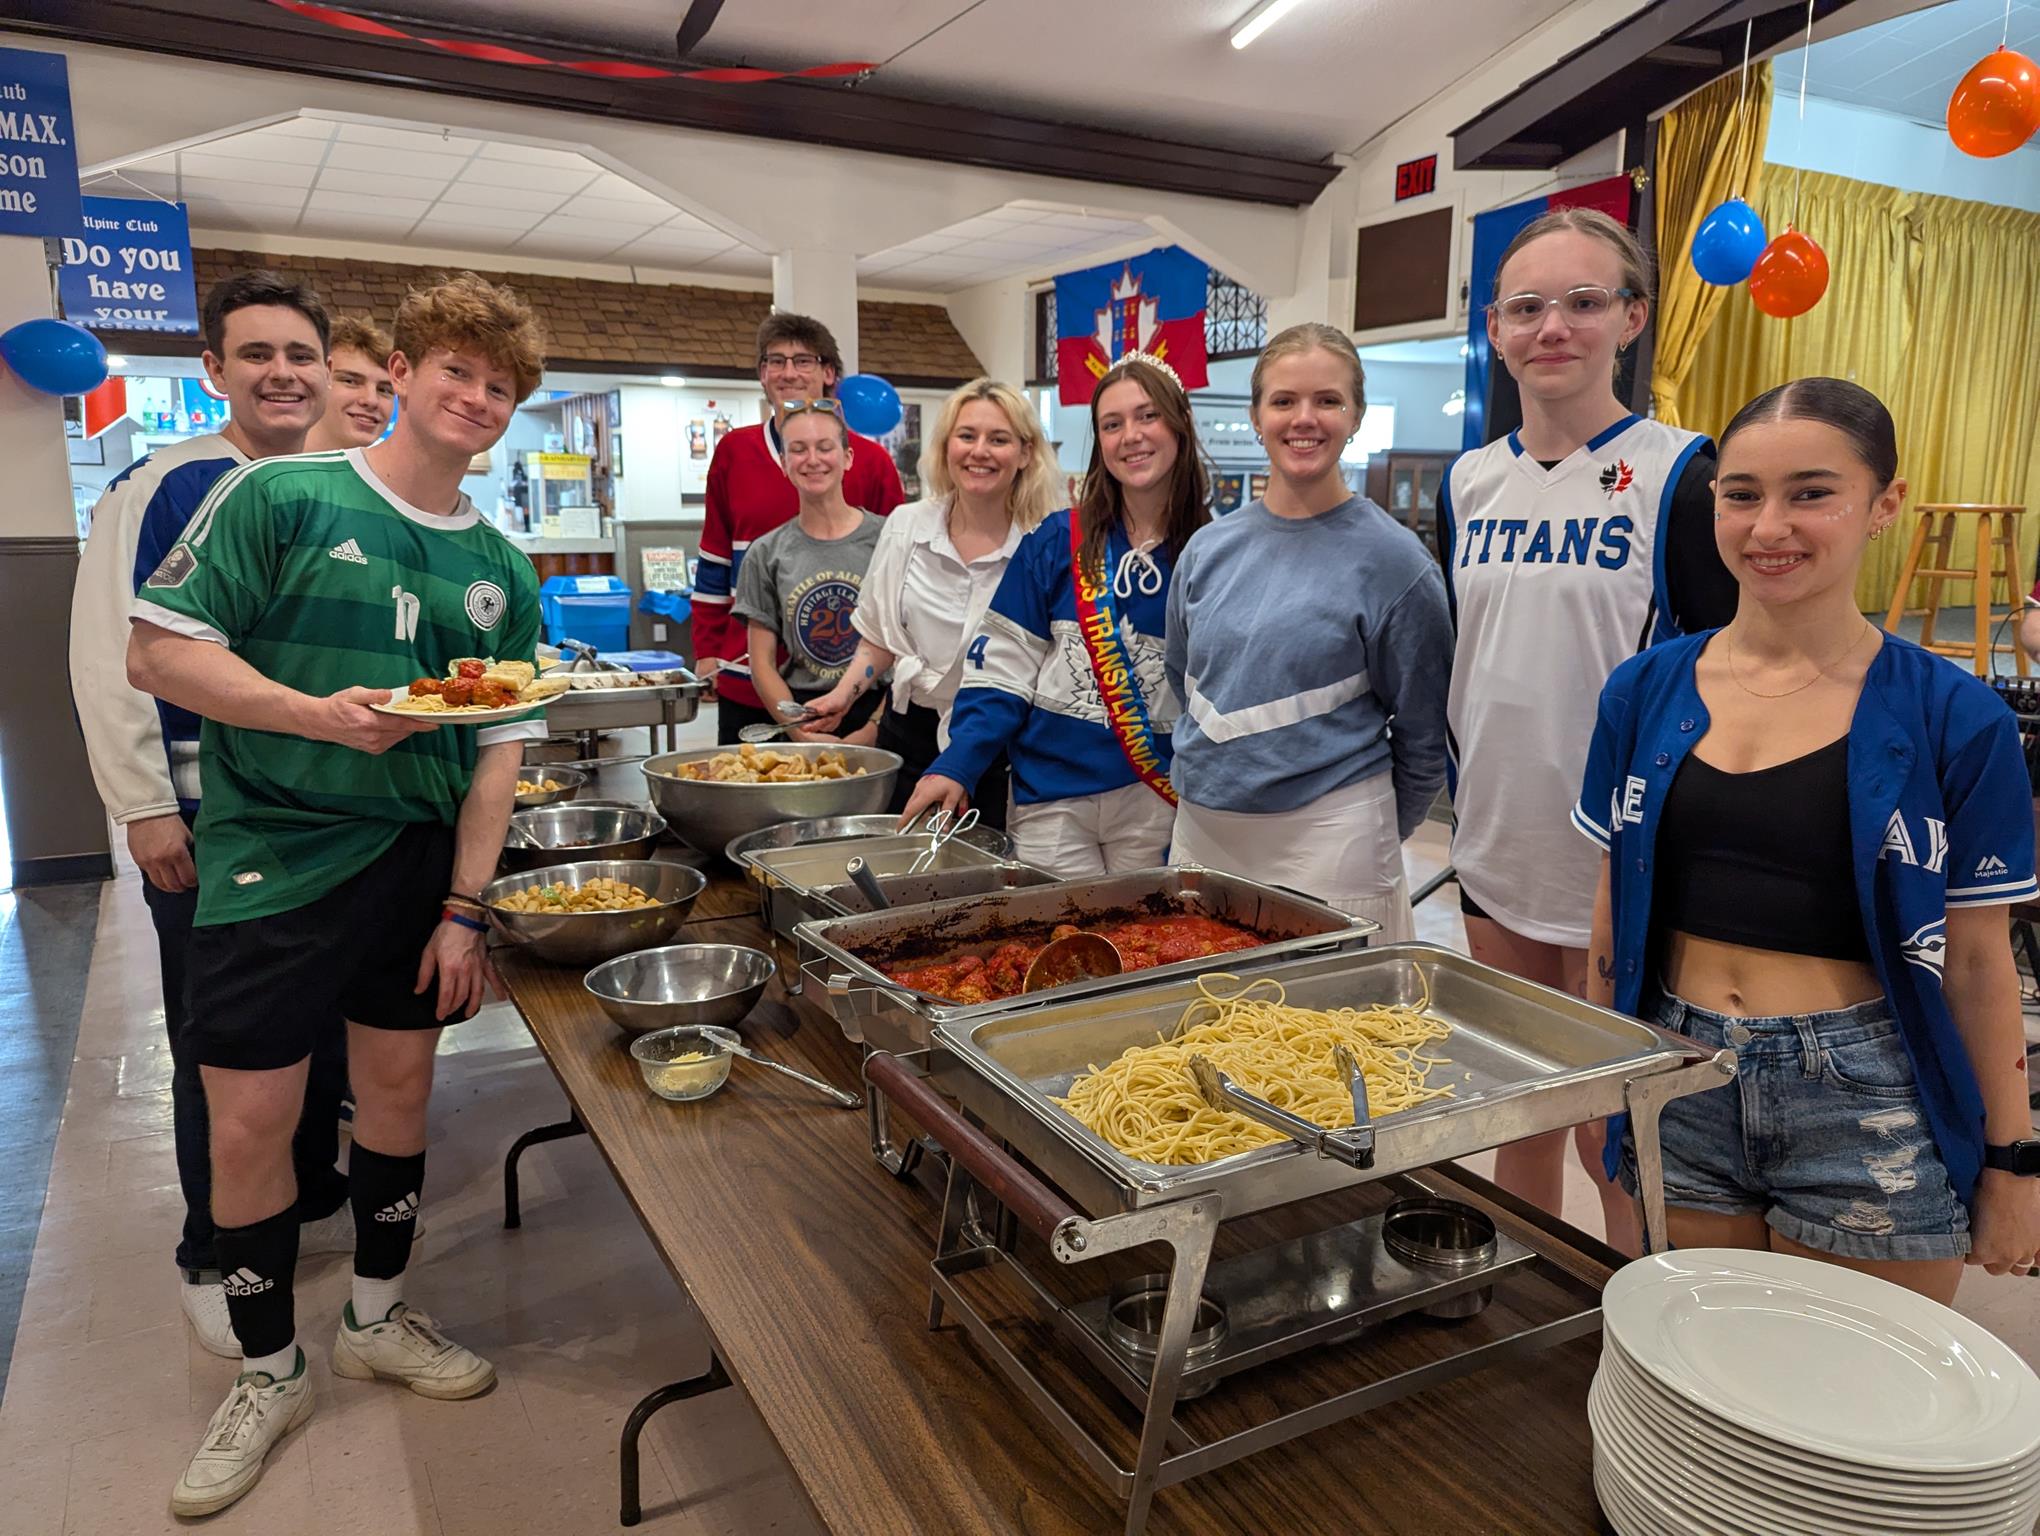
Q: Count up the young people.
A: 10